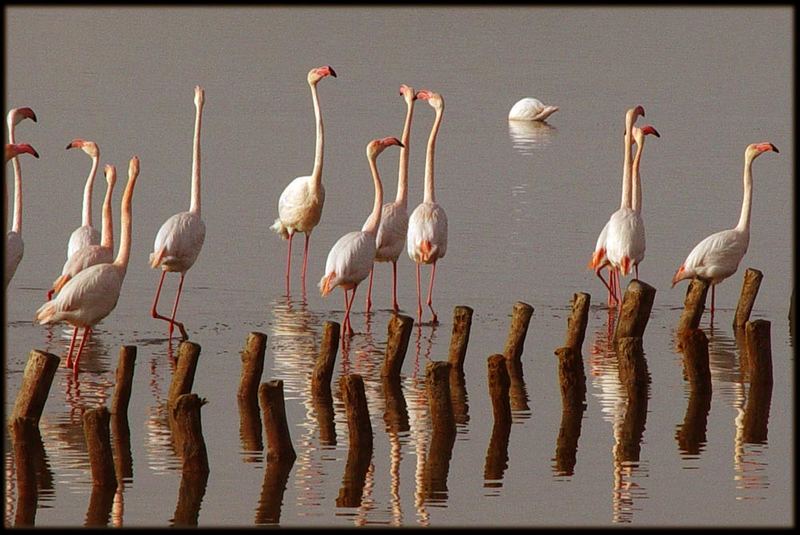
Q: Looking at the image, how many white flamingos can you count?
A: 14